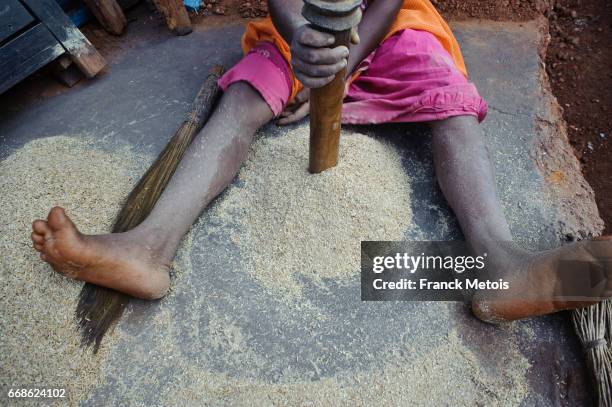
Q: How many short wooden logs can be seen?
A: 2